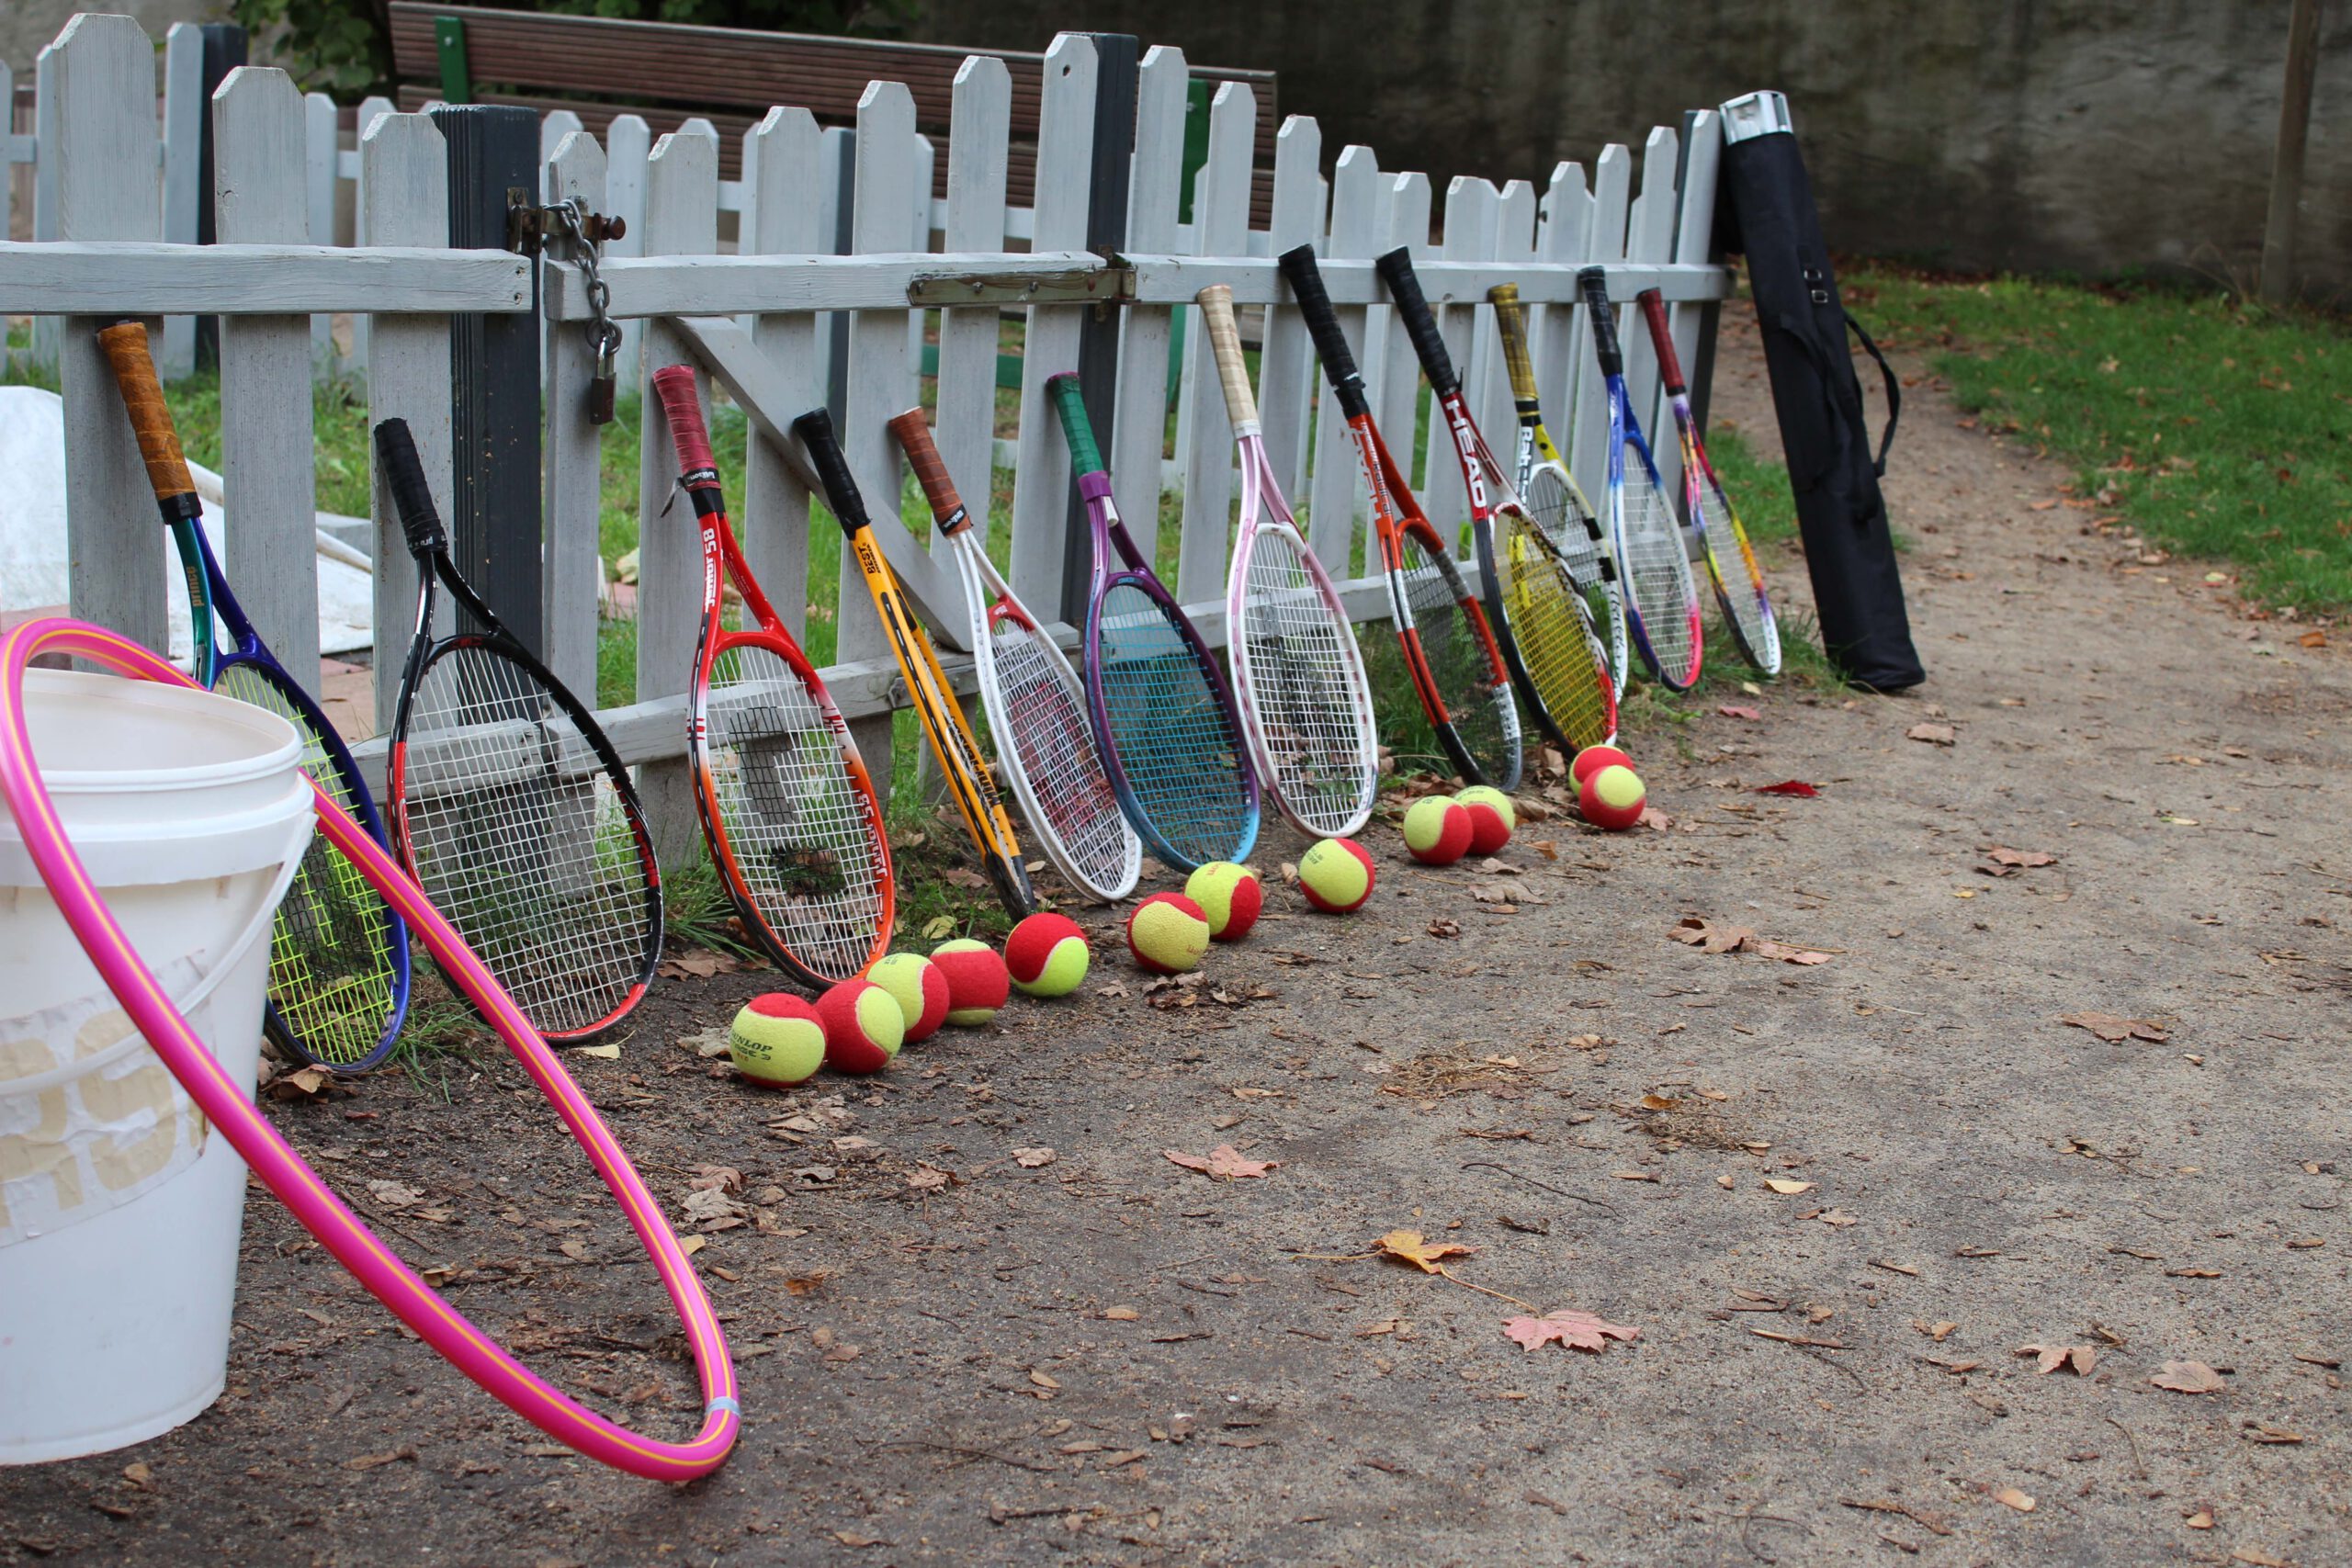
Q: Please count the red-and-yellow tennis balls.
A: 12